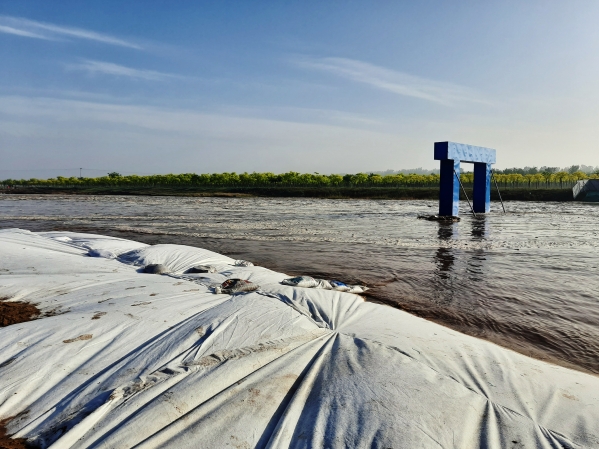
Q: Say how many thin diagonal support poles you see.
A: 2